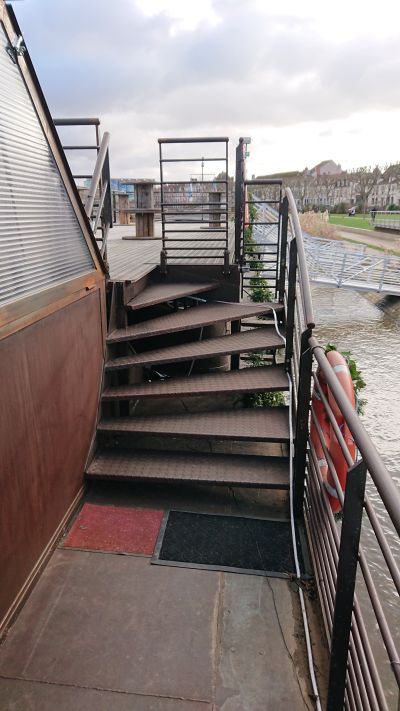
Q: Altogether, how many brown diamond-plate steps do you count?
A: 6